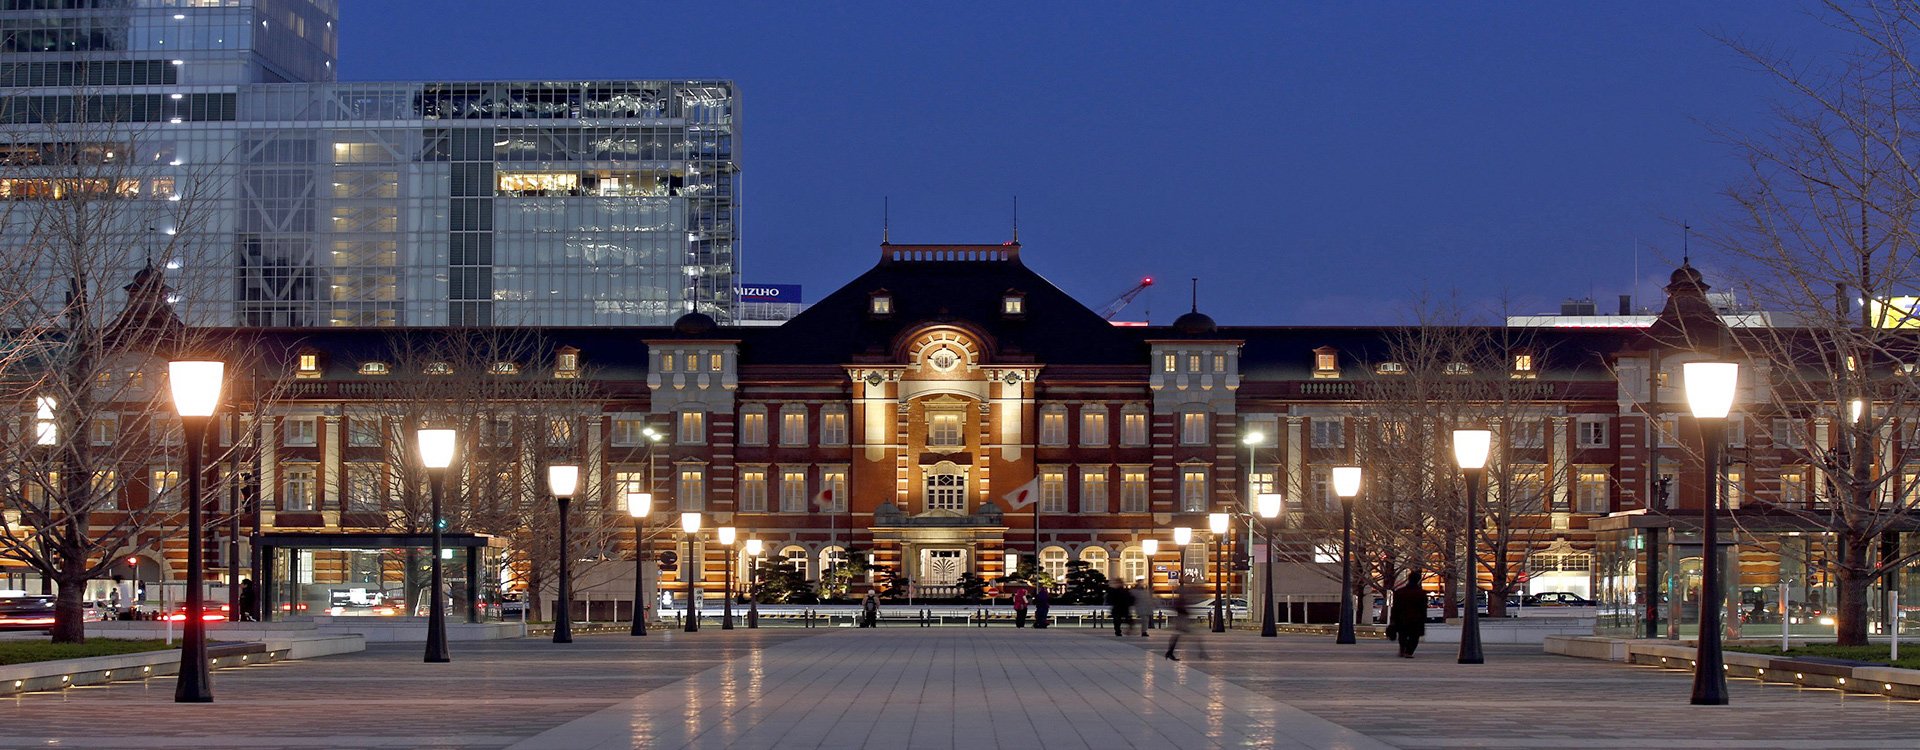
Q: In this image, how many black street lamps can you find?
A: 14